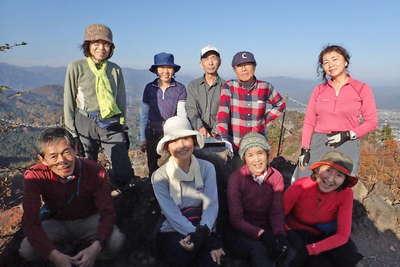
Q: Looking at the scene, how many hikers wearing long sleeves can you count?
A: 9